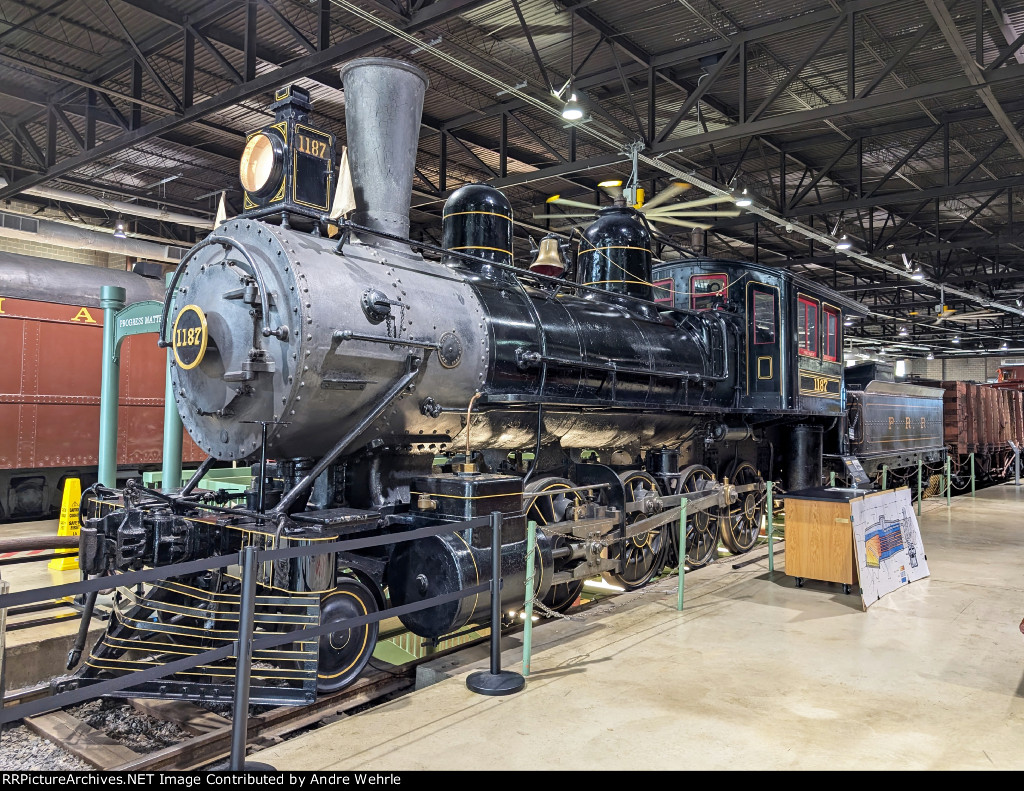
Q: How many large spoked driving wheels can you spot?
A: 4